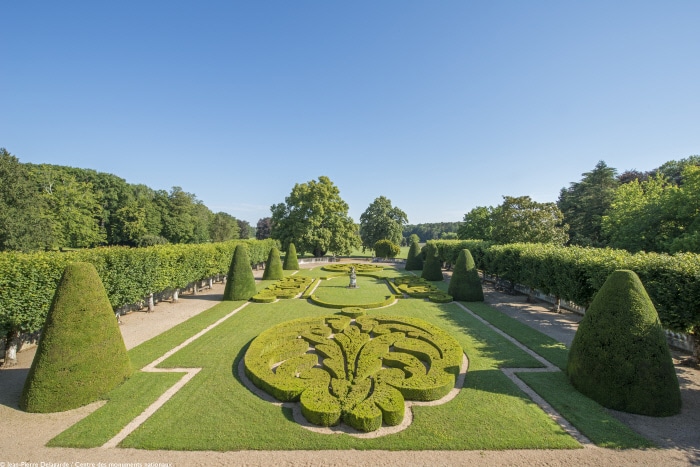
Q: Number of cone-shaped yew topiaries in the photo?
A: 8